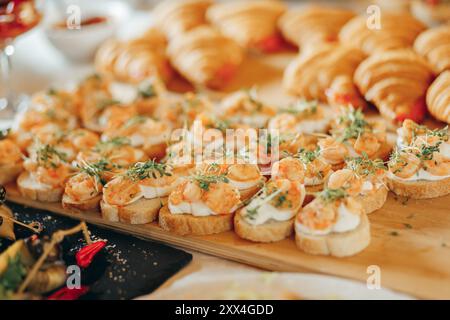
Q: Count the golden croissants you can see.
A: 10